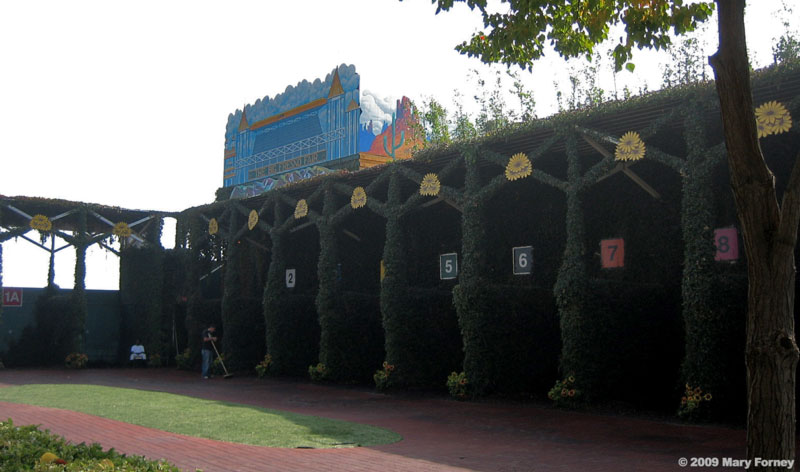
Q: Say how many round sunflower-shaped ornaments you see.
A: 10